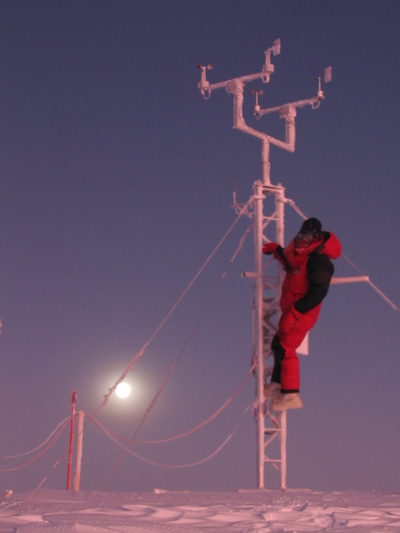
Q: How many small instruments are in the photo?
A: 4